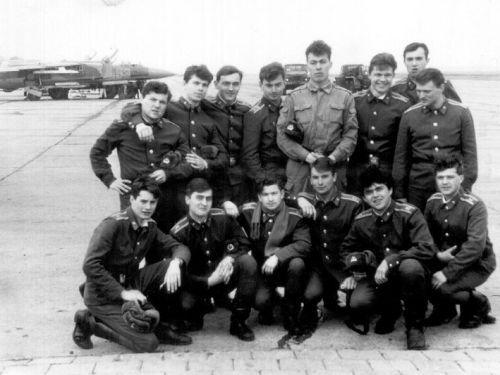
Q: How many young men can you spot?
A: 14